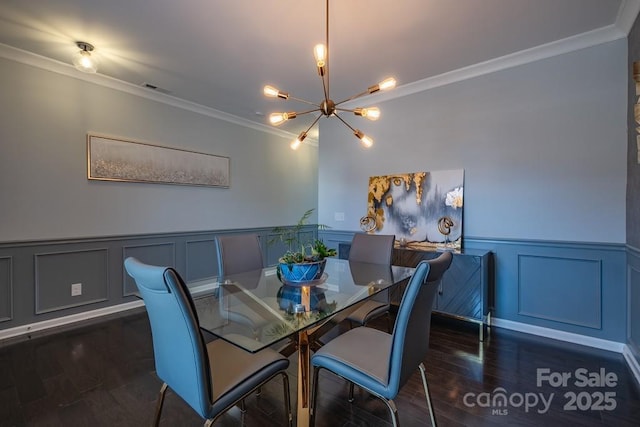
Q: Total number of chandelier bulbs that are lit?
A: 7